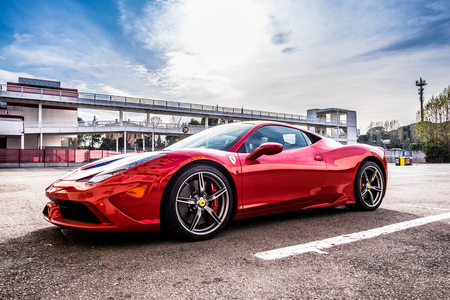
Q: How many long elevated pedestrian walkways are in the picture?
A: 2